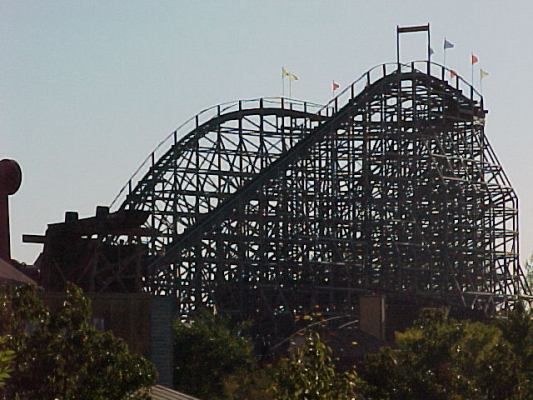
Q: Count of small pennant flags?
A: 8